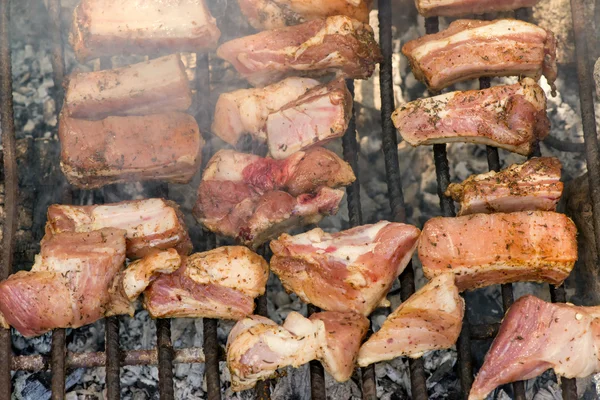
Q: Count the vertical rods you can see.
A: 13